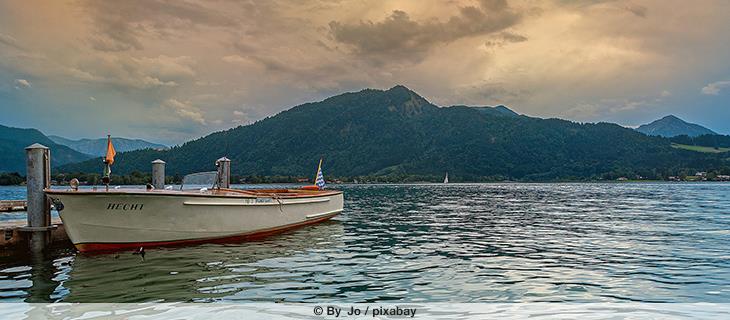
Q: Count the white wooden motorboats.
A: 1